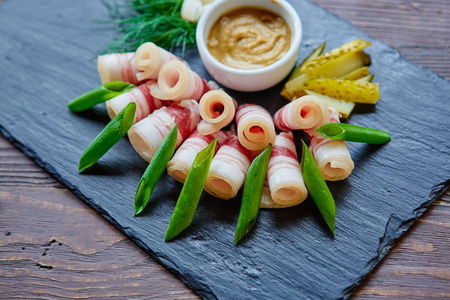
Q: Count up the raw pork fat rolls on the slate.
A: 12